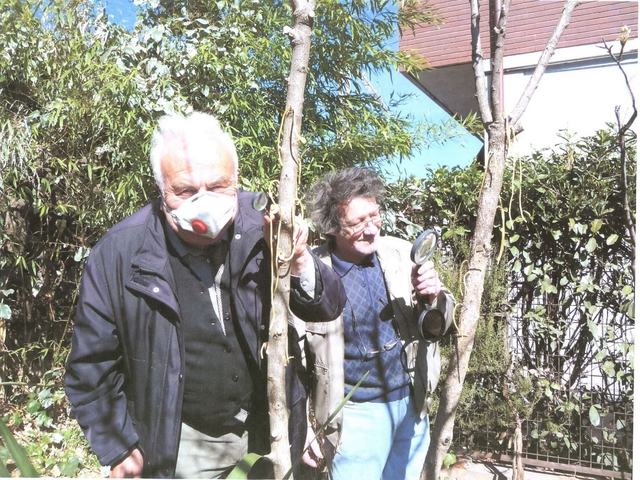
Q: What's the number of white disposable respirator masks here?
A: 1